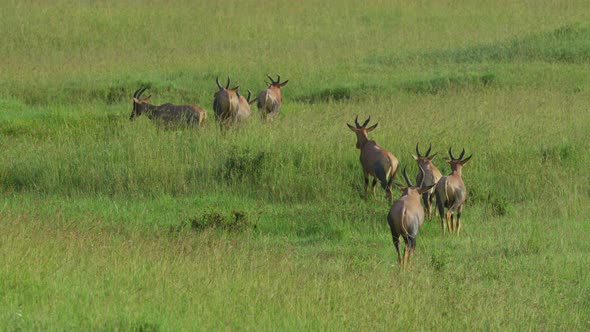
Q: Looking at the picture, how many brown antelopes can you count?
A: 8